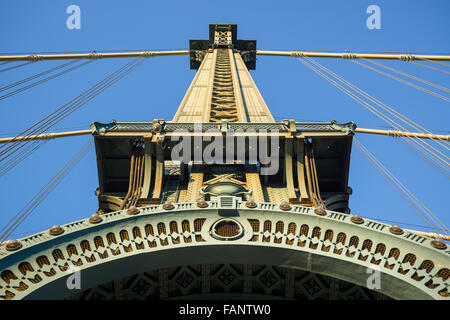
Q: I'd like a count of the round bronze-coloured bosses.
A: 12